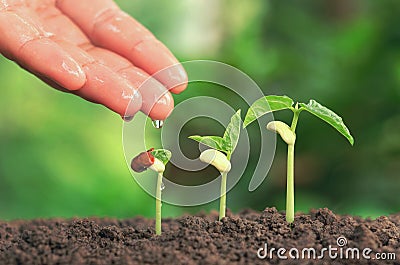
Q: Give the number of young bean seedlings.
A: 3